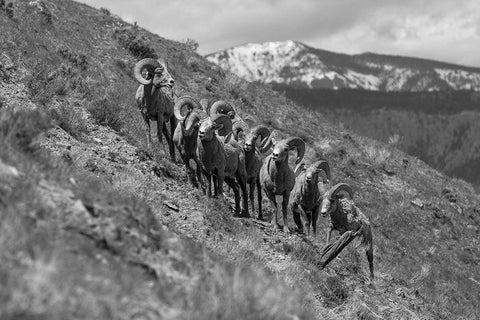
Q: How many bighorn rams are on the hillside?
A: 8